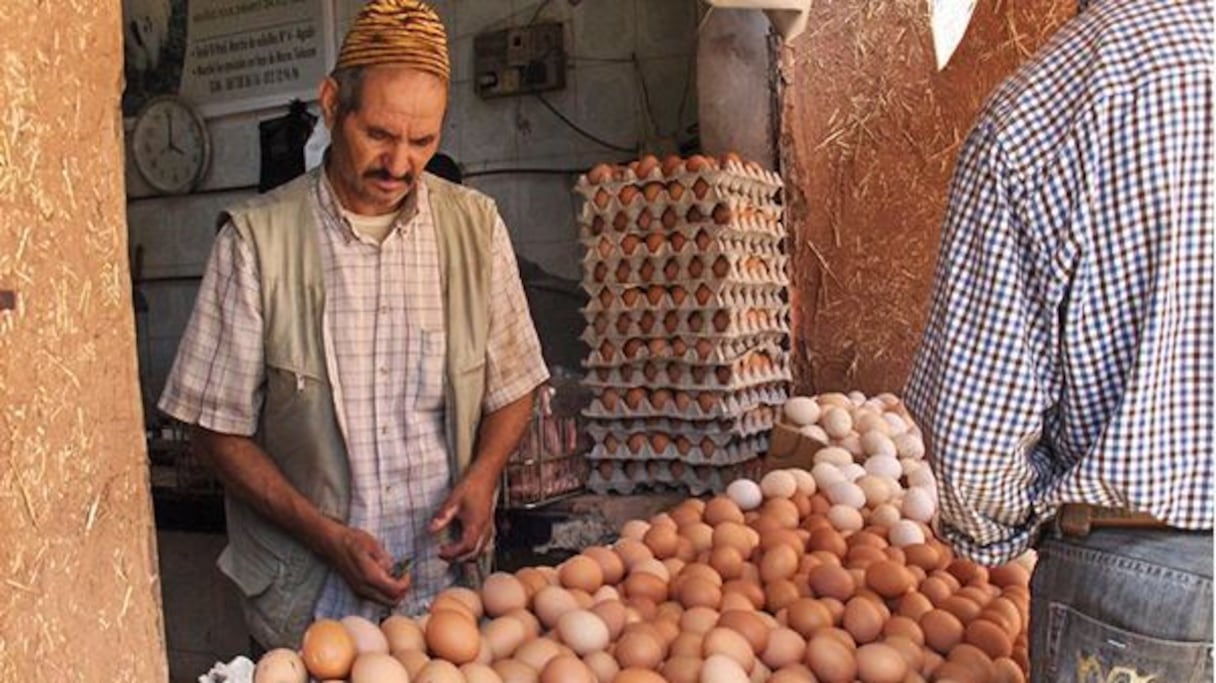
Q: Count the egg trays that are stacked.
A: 13